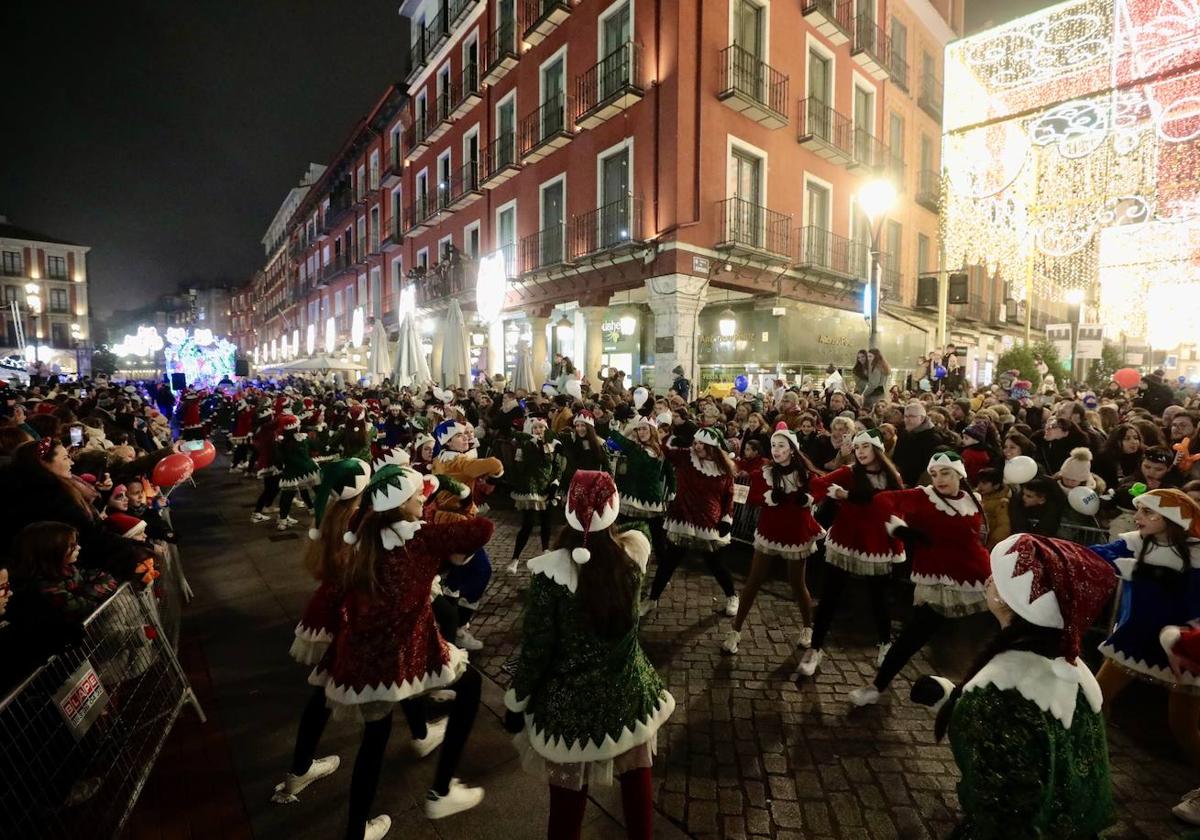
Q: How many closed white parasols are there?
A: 4